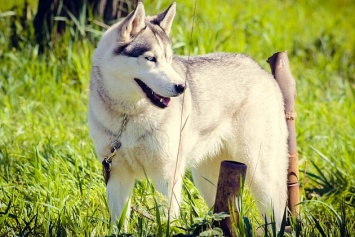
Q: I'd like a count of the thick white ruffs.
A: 1